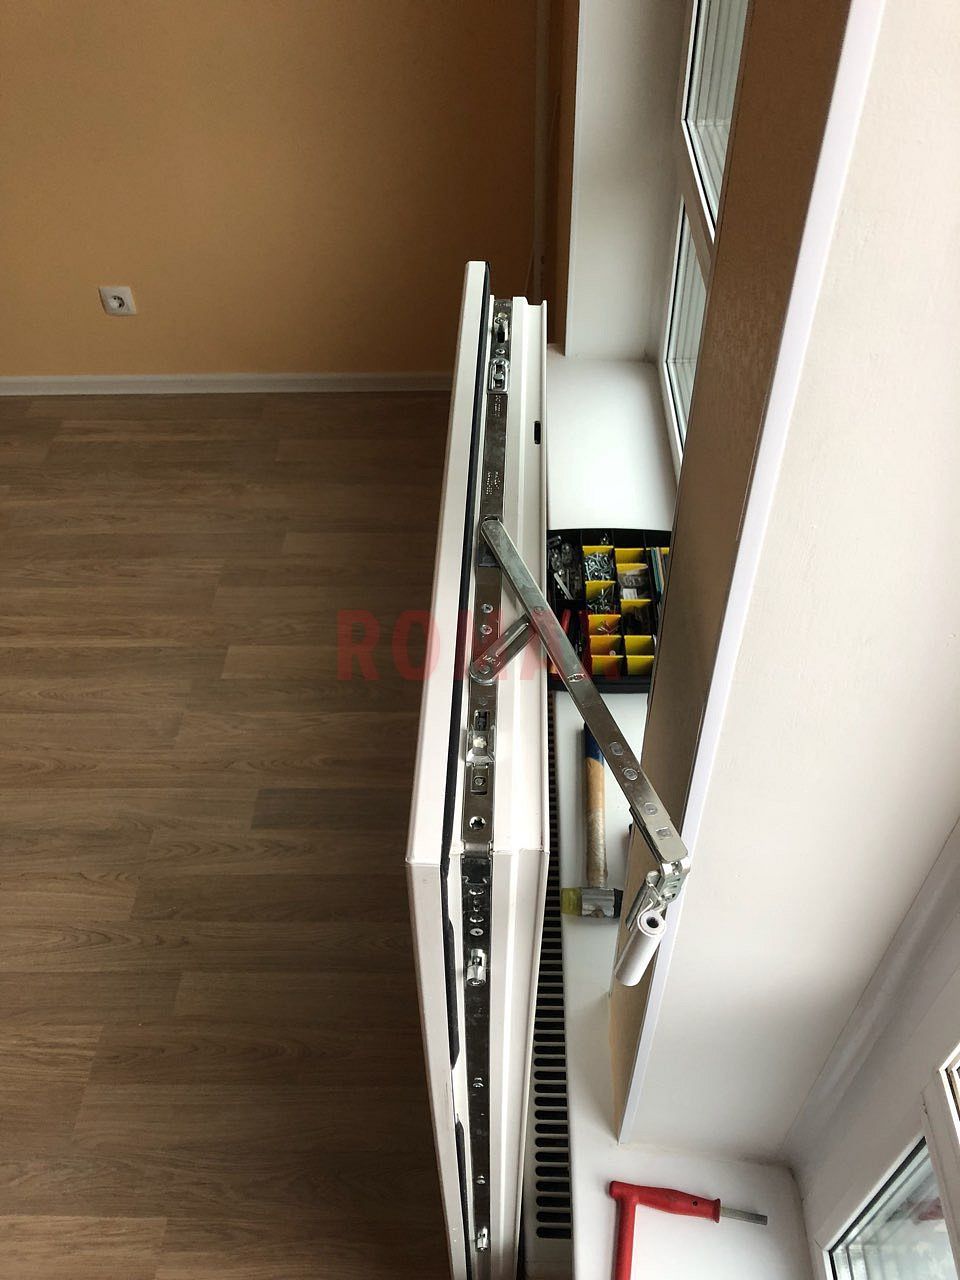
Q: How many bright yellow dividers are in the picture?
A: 11